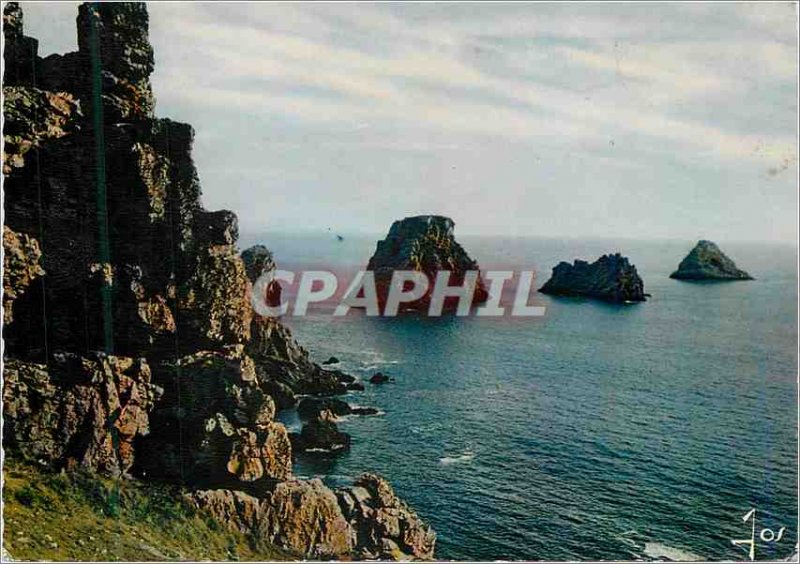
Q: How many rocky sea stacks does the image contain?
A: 3